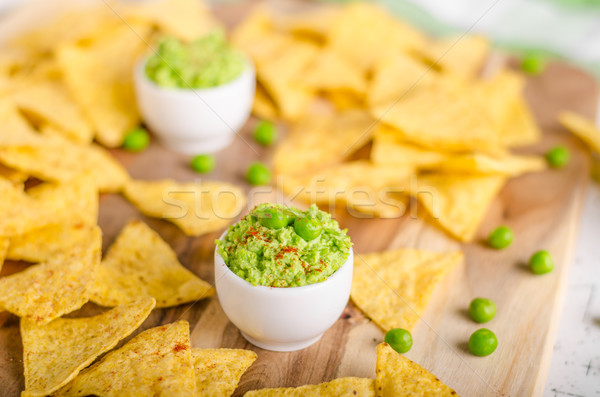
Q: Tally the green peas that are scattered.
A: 11